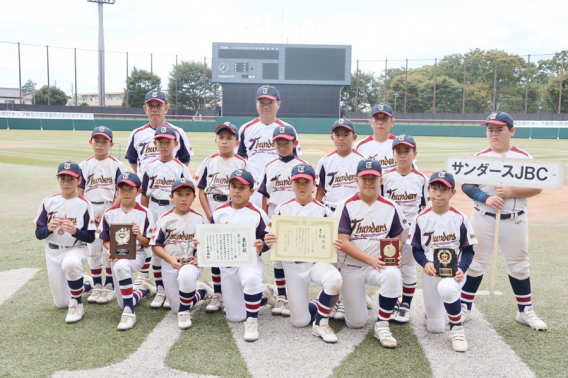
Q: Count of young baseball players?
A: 14